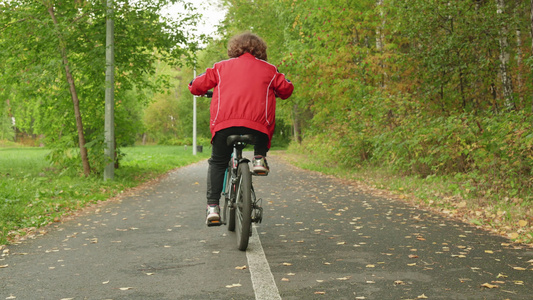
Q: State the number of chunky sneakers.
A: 2